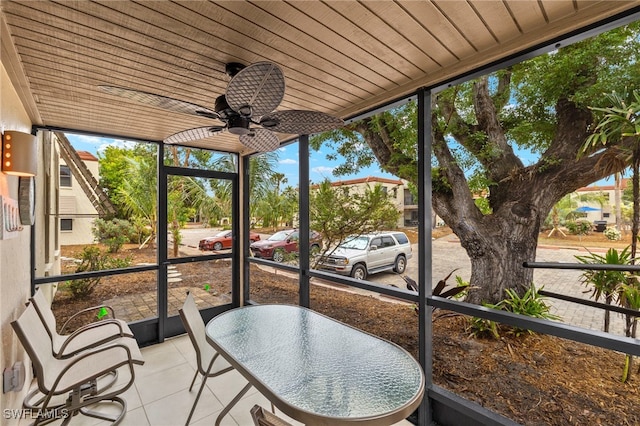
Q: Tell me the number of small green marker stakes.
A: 2